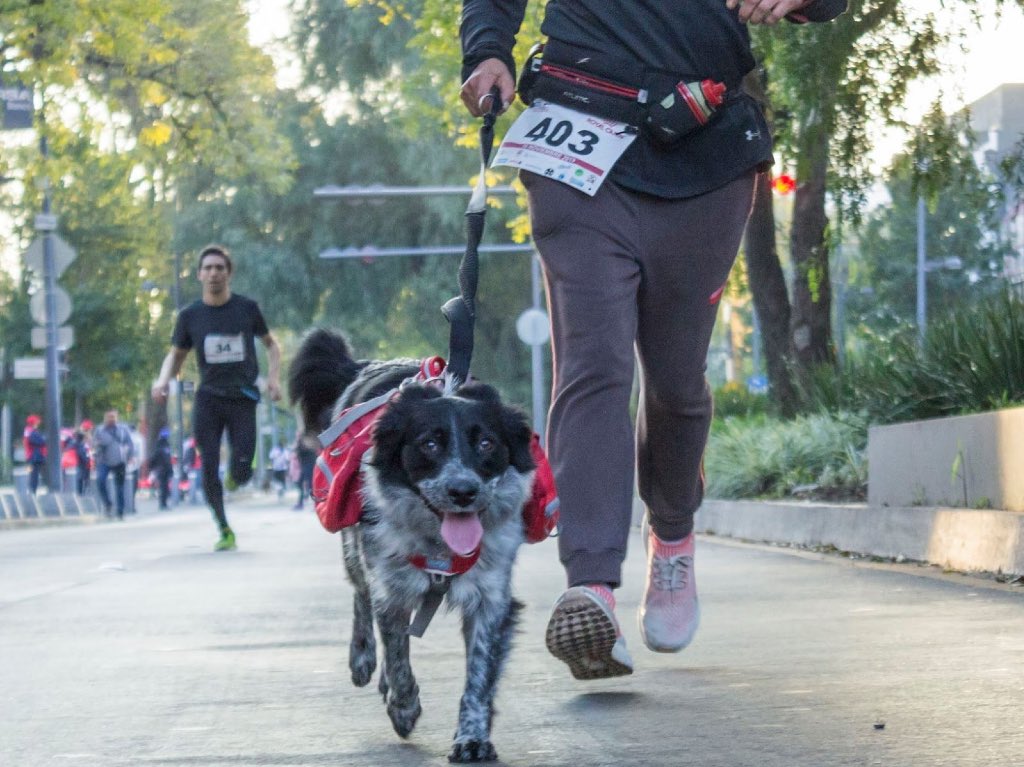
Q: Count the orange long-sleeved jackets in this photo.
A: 0